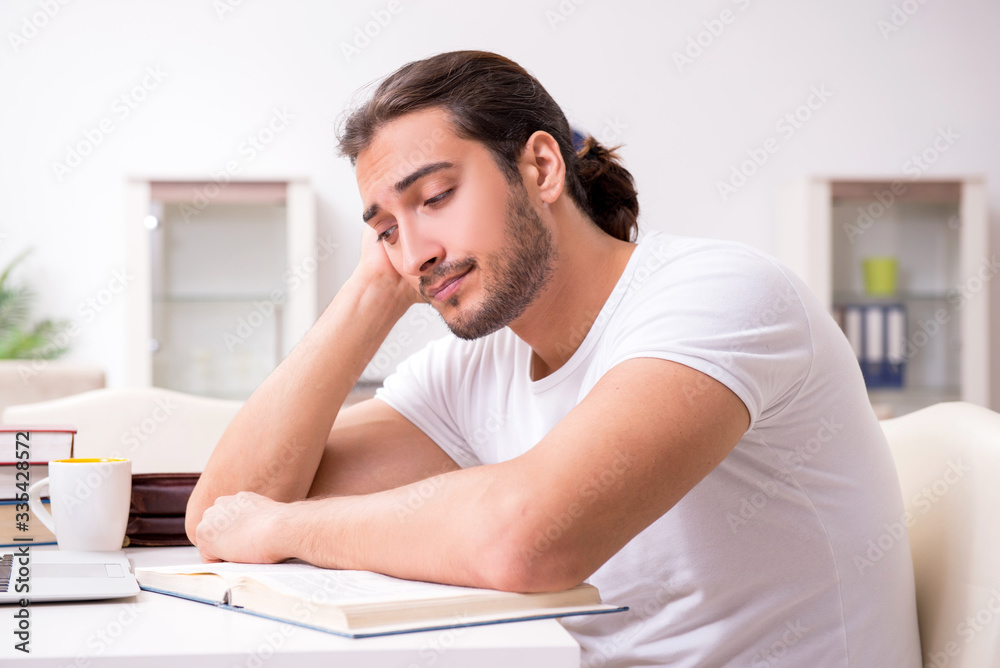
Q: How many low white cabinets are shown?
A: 2